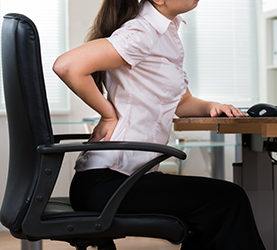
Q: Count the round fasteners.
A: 4